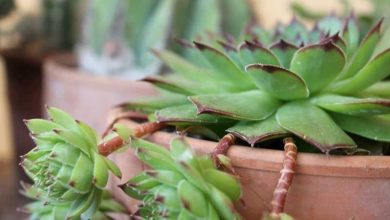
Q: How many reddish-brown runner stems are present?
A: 3